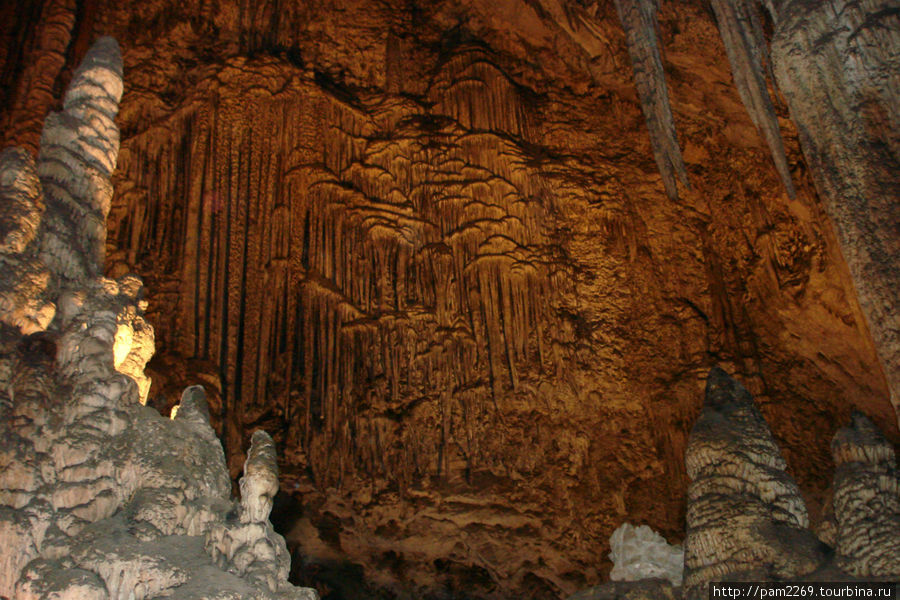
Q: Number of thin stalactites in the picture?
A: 2